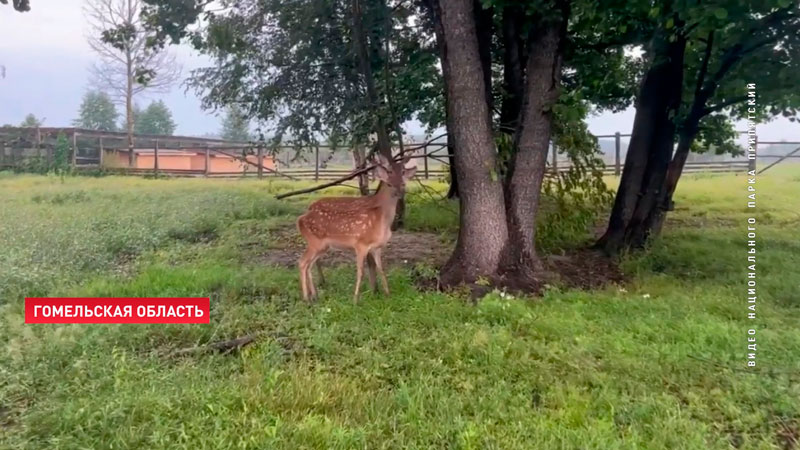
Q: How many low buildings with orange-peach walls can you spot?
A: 2